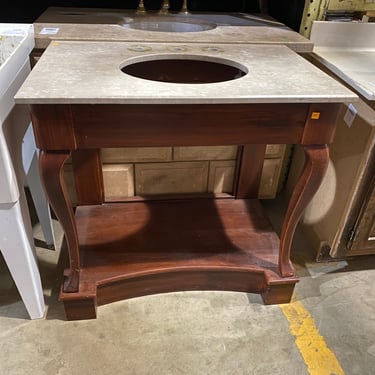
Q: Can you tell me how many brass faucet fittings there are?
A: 3